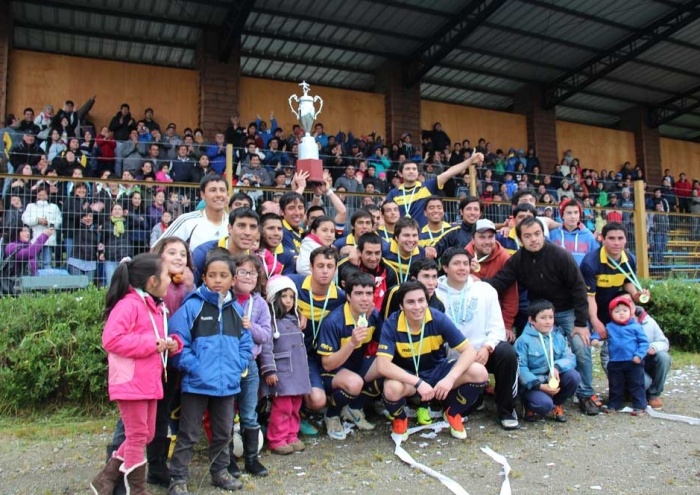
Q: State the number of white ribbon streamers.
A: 3